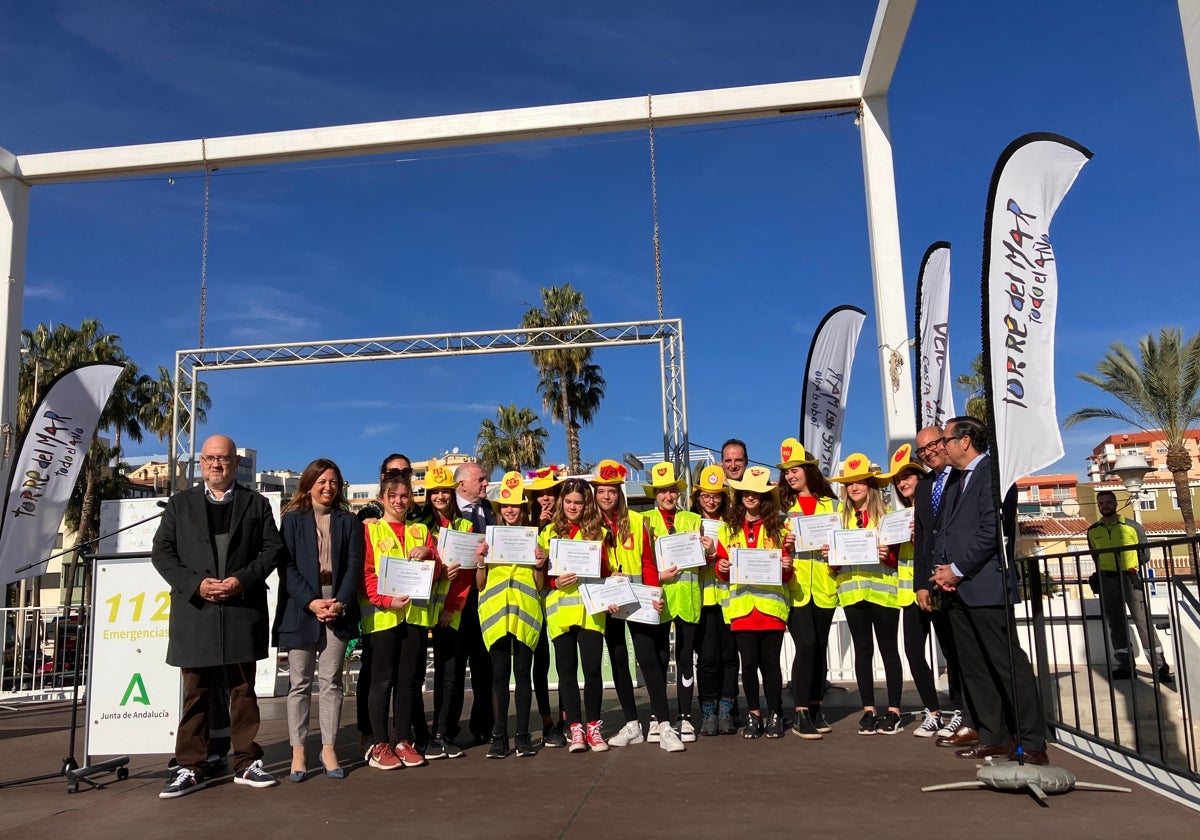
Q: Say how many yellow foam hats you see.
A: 10